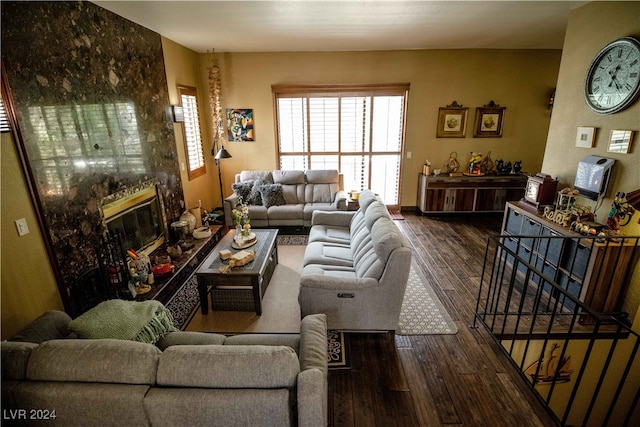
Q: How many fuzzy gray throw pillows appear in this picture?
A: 3